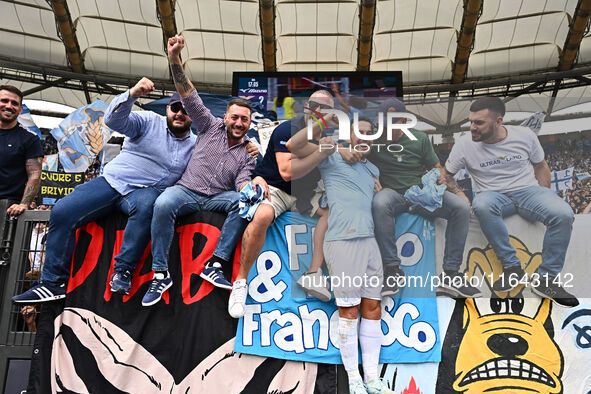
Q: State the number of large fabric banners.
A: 3